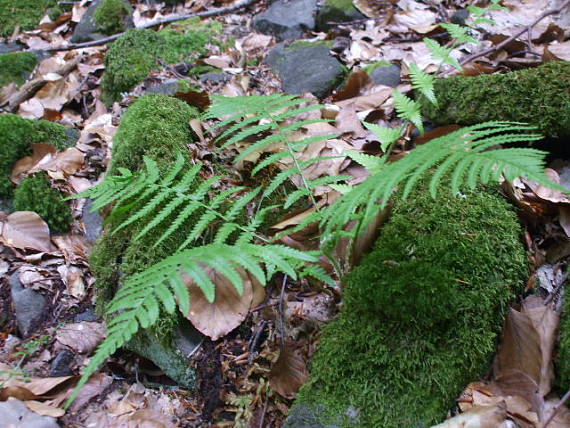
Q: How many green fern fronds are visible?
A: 5